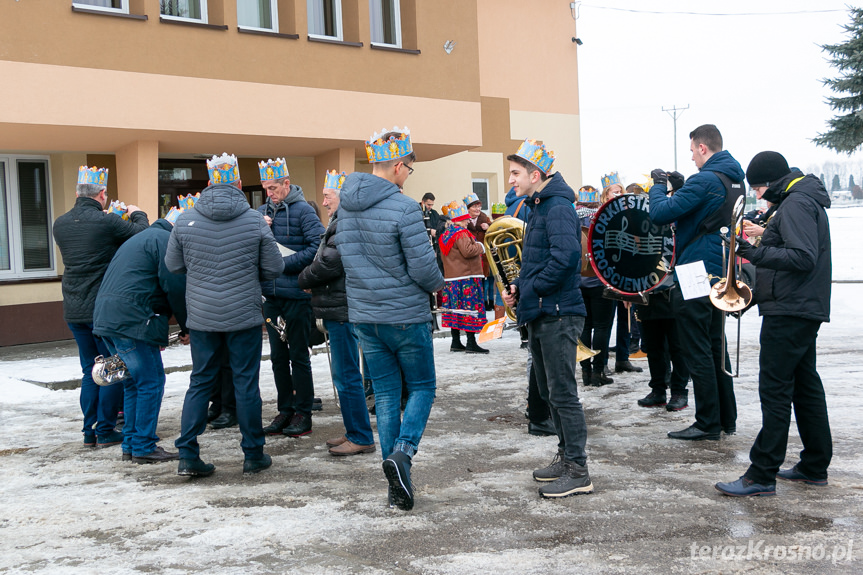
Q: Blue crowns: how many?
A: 13